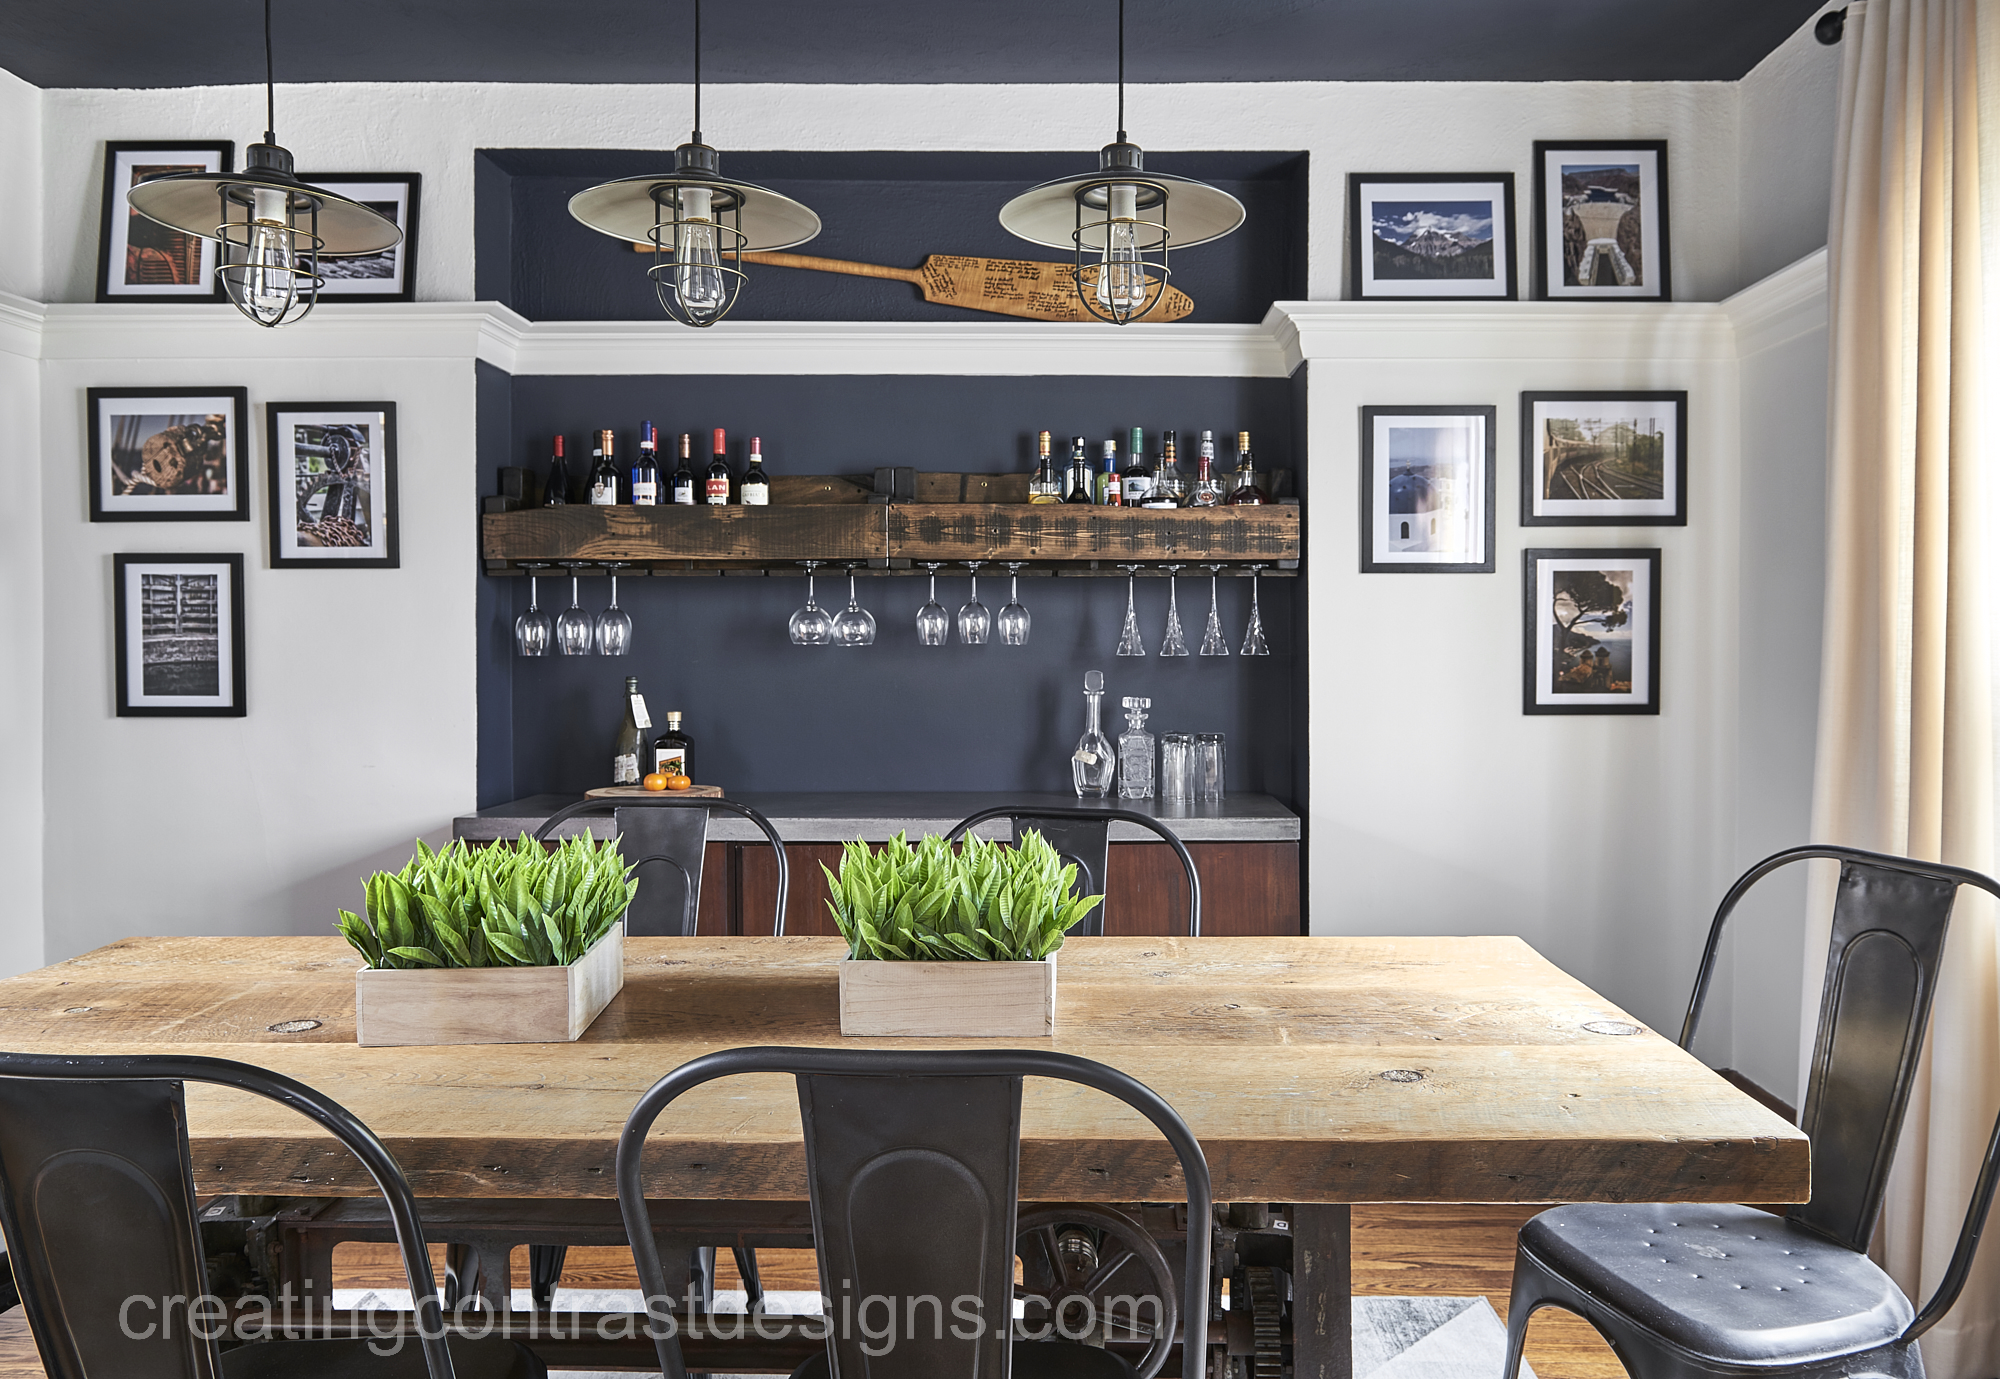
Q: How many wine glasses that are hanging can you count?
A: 12